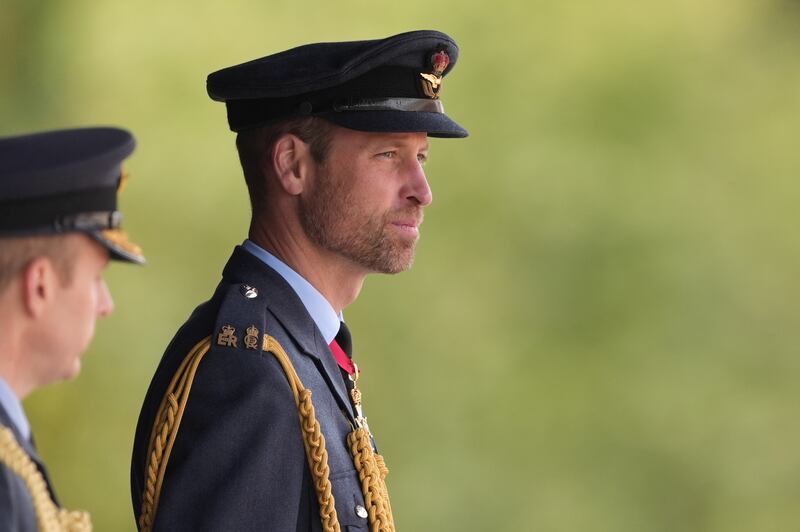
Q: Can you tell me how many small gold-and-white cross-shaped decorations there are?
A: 1